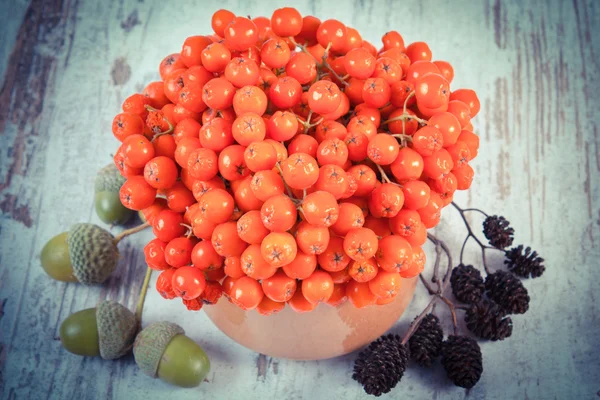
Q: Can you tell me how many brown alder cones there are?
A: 8